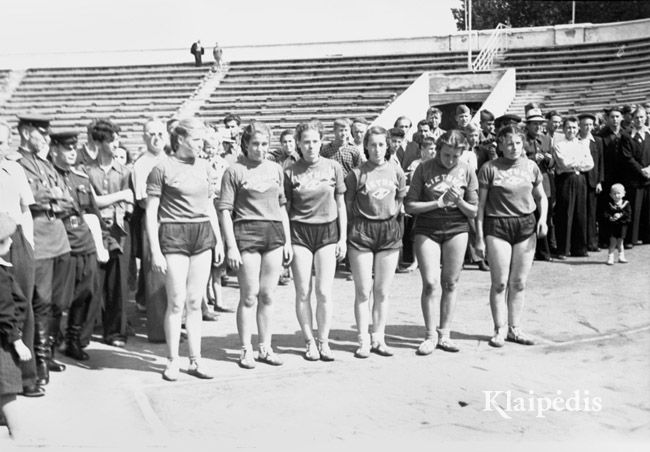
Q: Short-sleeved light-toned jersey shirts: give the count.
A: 6